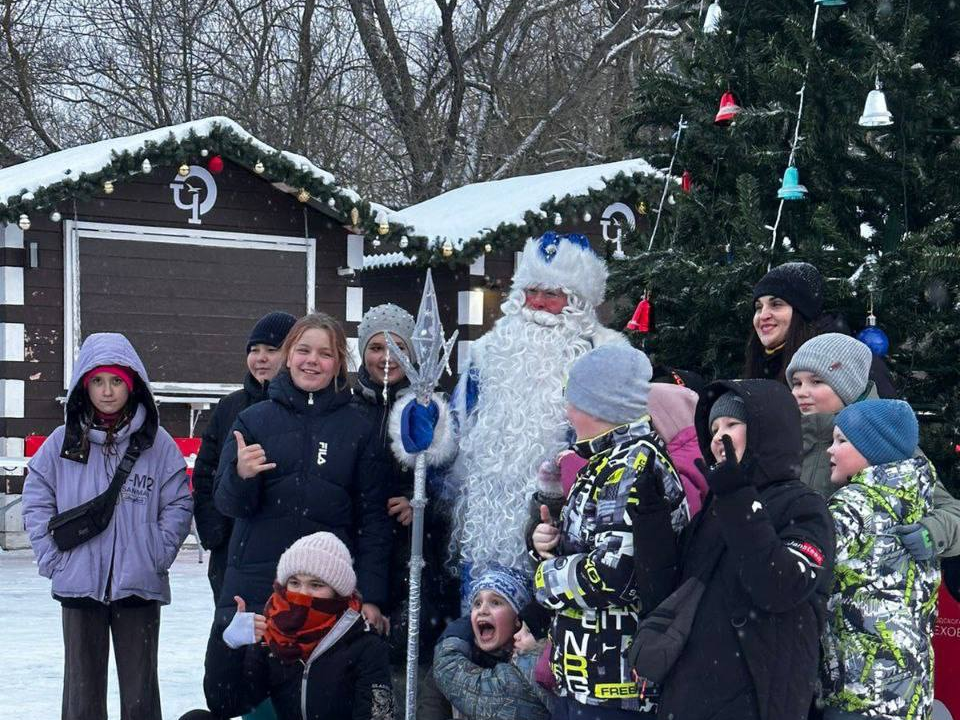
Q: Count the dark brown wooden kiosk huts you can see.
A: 2